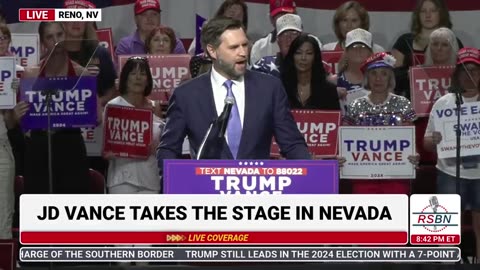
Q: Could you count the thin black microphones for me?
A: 1